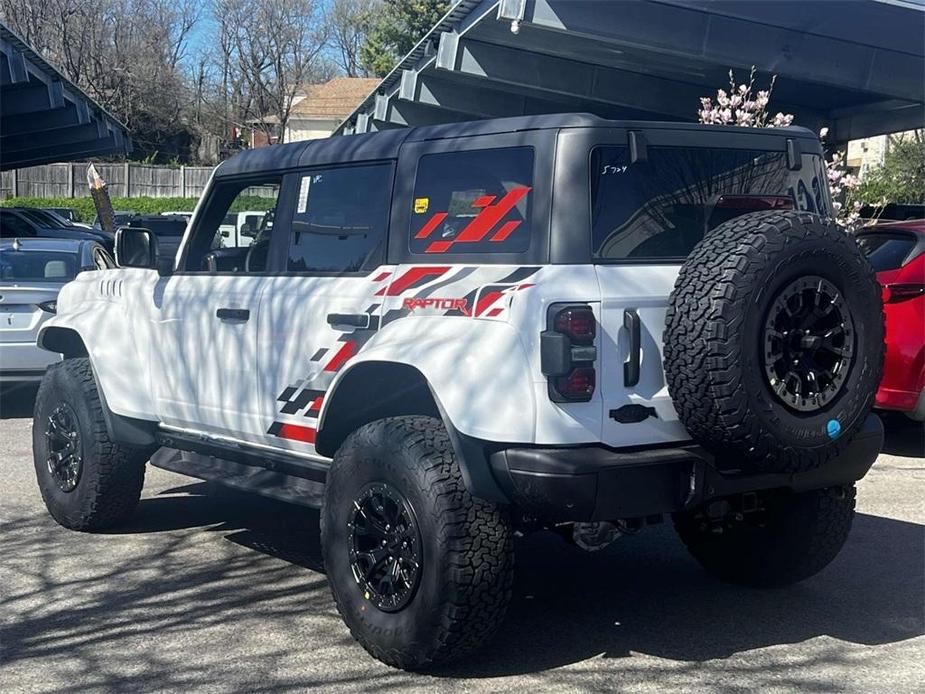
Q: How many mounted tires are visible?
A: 4